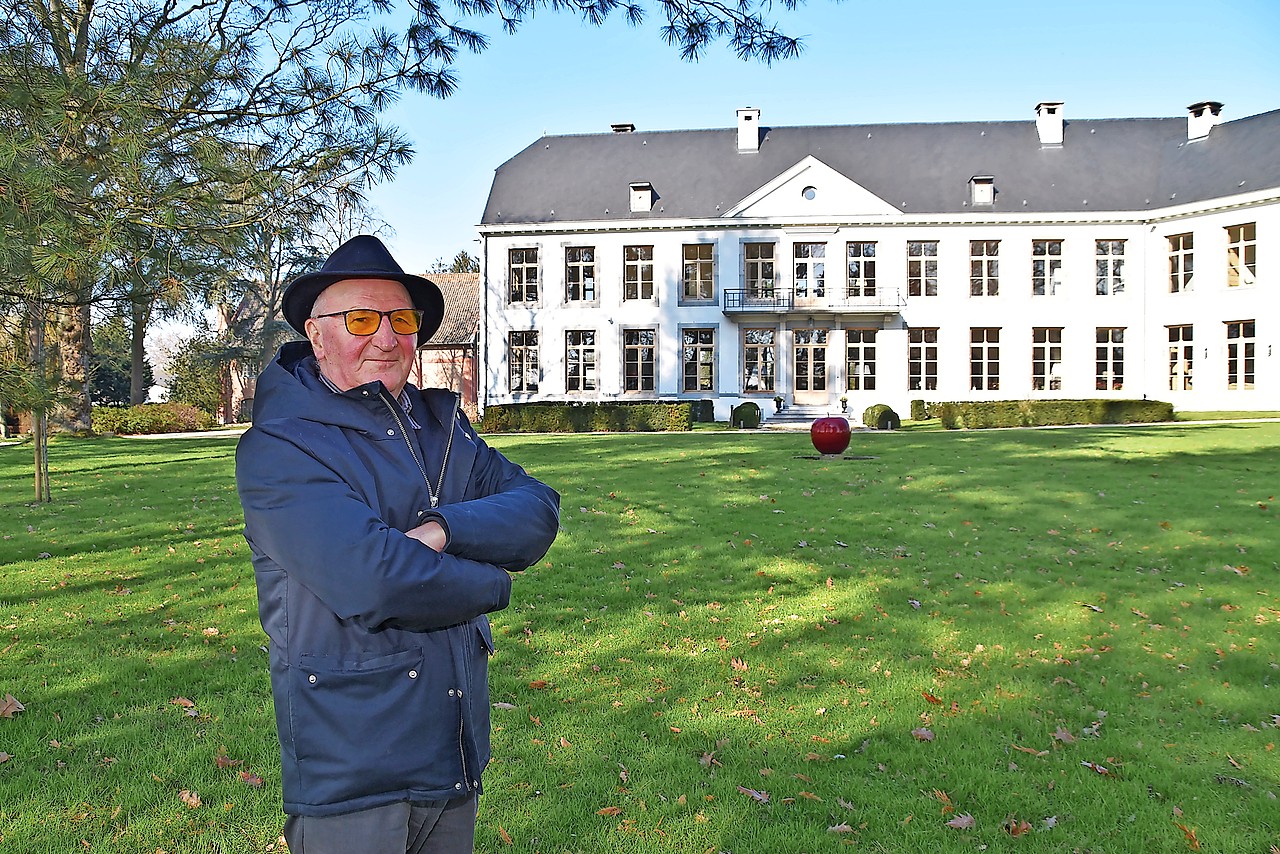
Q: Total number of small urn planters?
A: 2